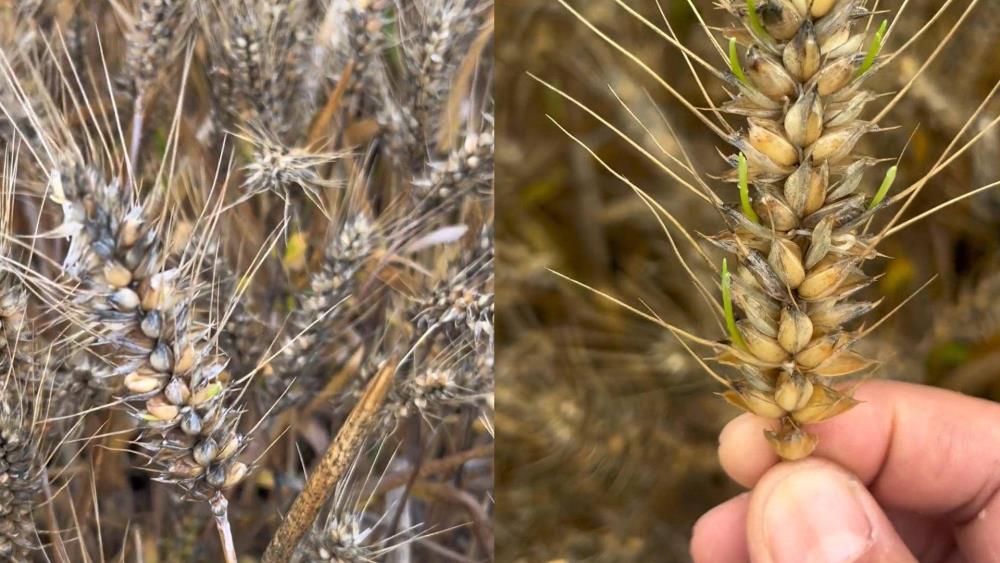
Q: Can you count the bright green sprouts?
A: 6